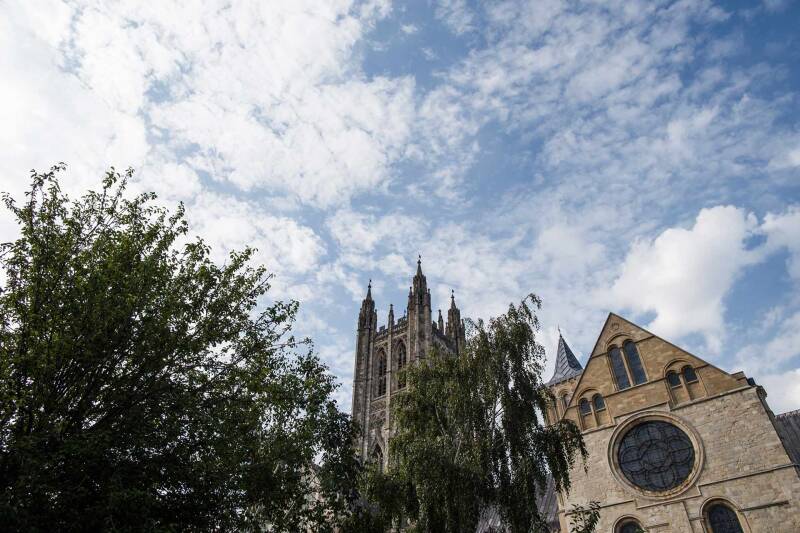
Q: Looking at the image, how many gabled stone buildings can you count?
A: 1